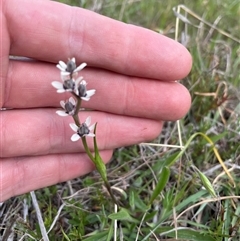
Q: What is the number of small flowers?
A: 5